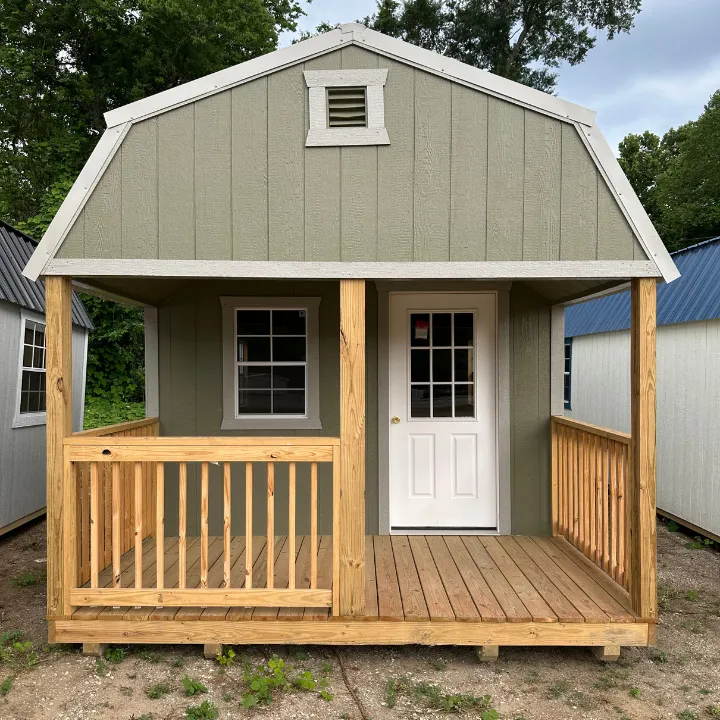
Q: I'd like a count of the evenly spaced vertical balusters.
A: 11